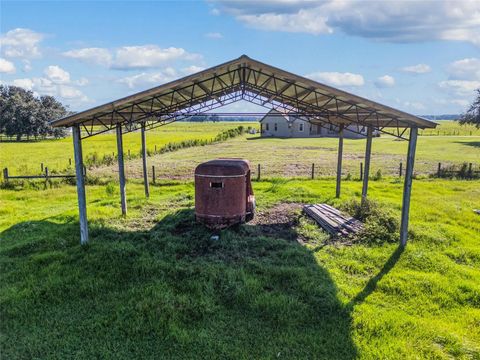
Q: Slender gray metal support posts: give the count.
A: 6